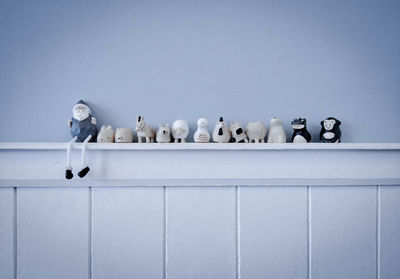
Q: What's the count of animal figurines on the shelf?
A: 12